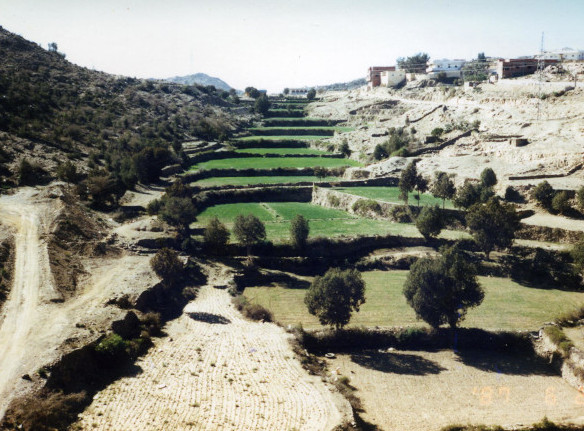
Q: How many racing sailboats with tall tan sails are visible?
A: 0